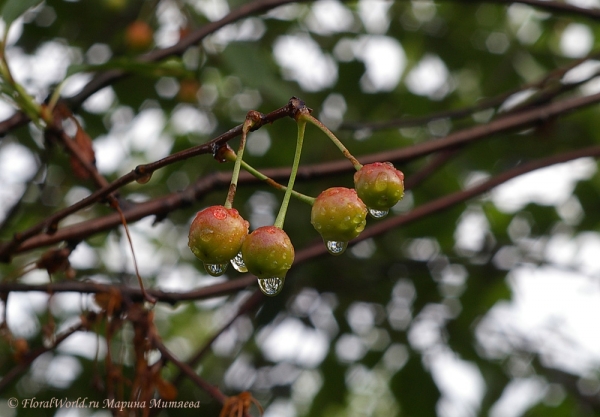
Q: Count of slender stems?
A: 4